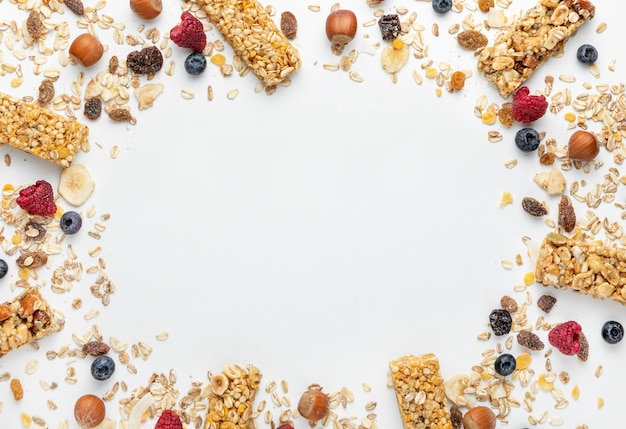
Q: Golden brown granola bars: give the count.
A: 7